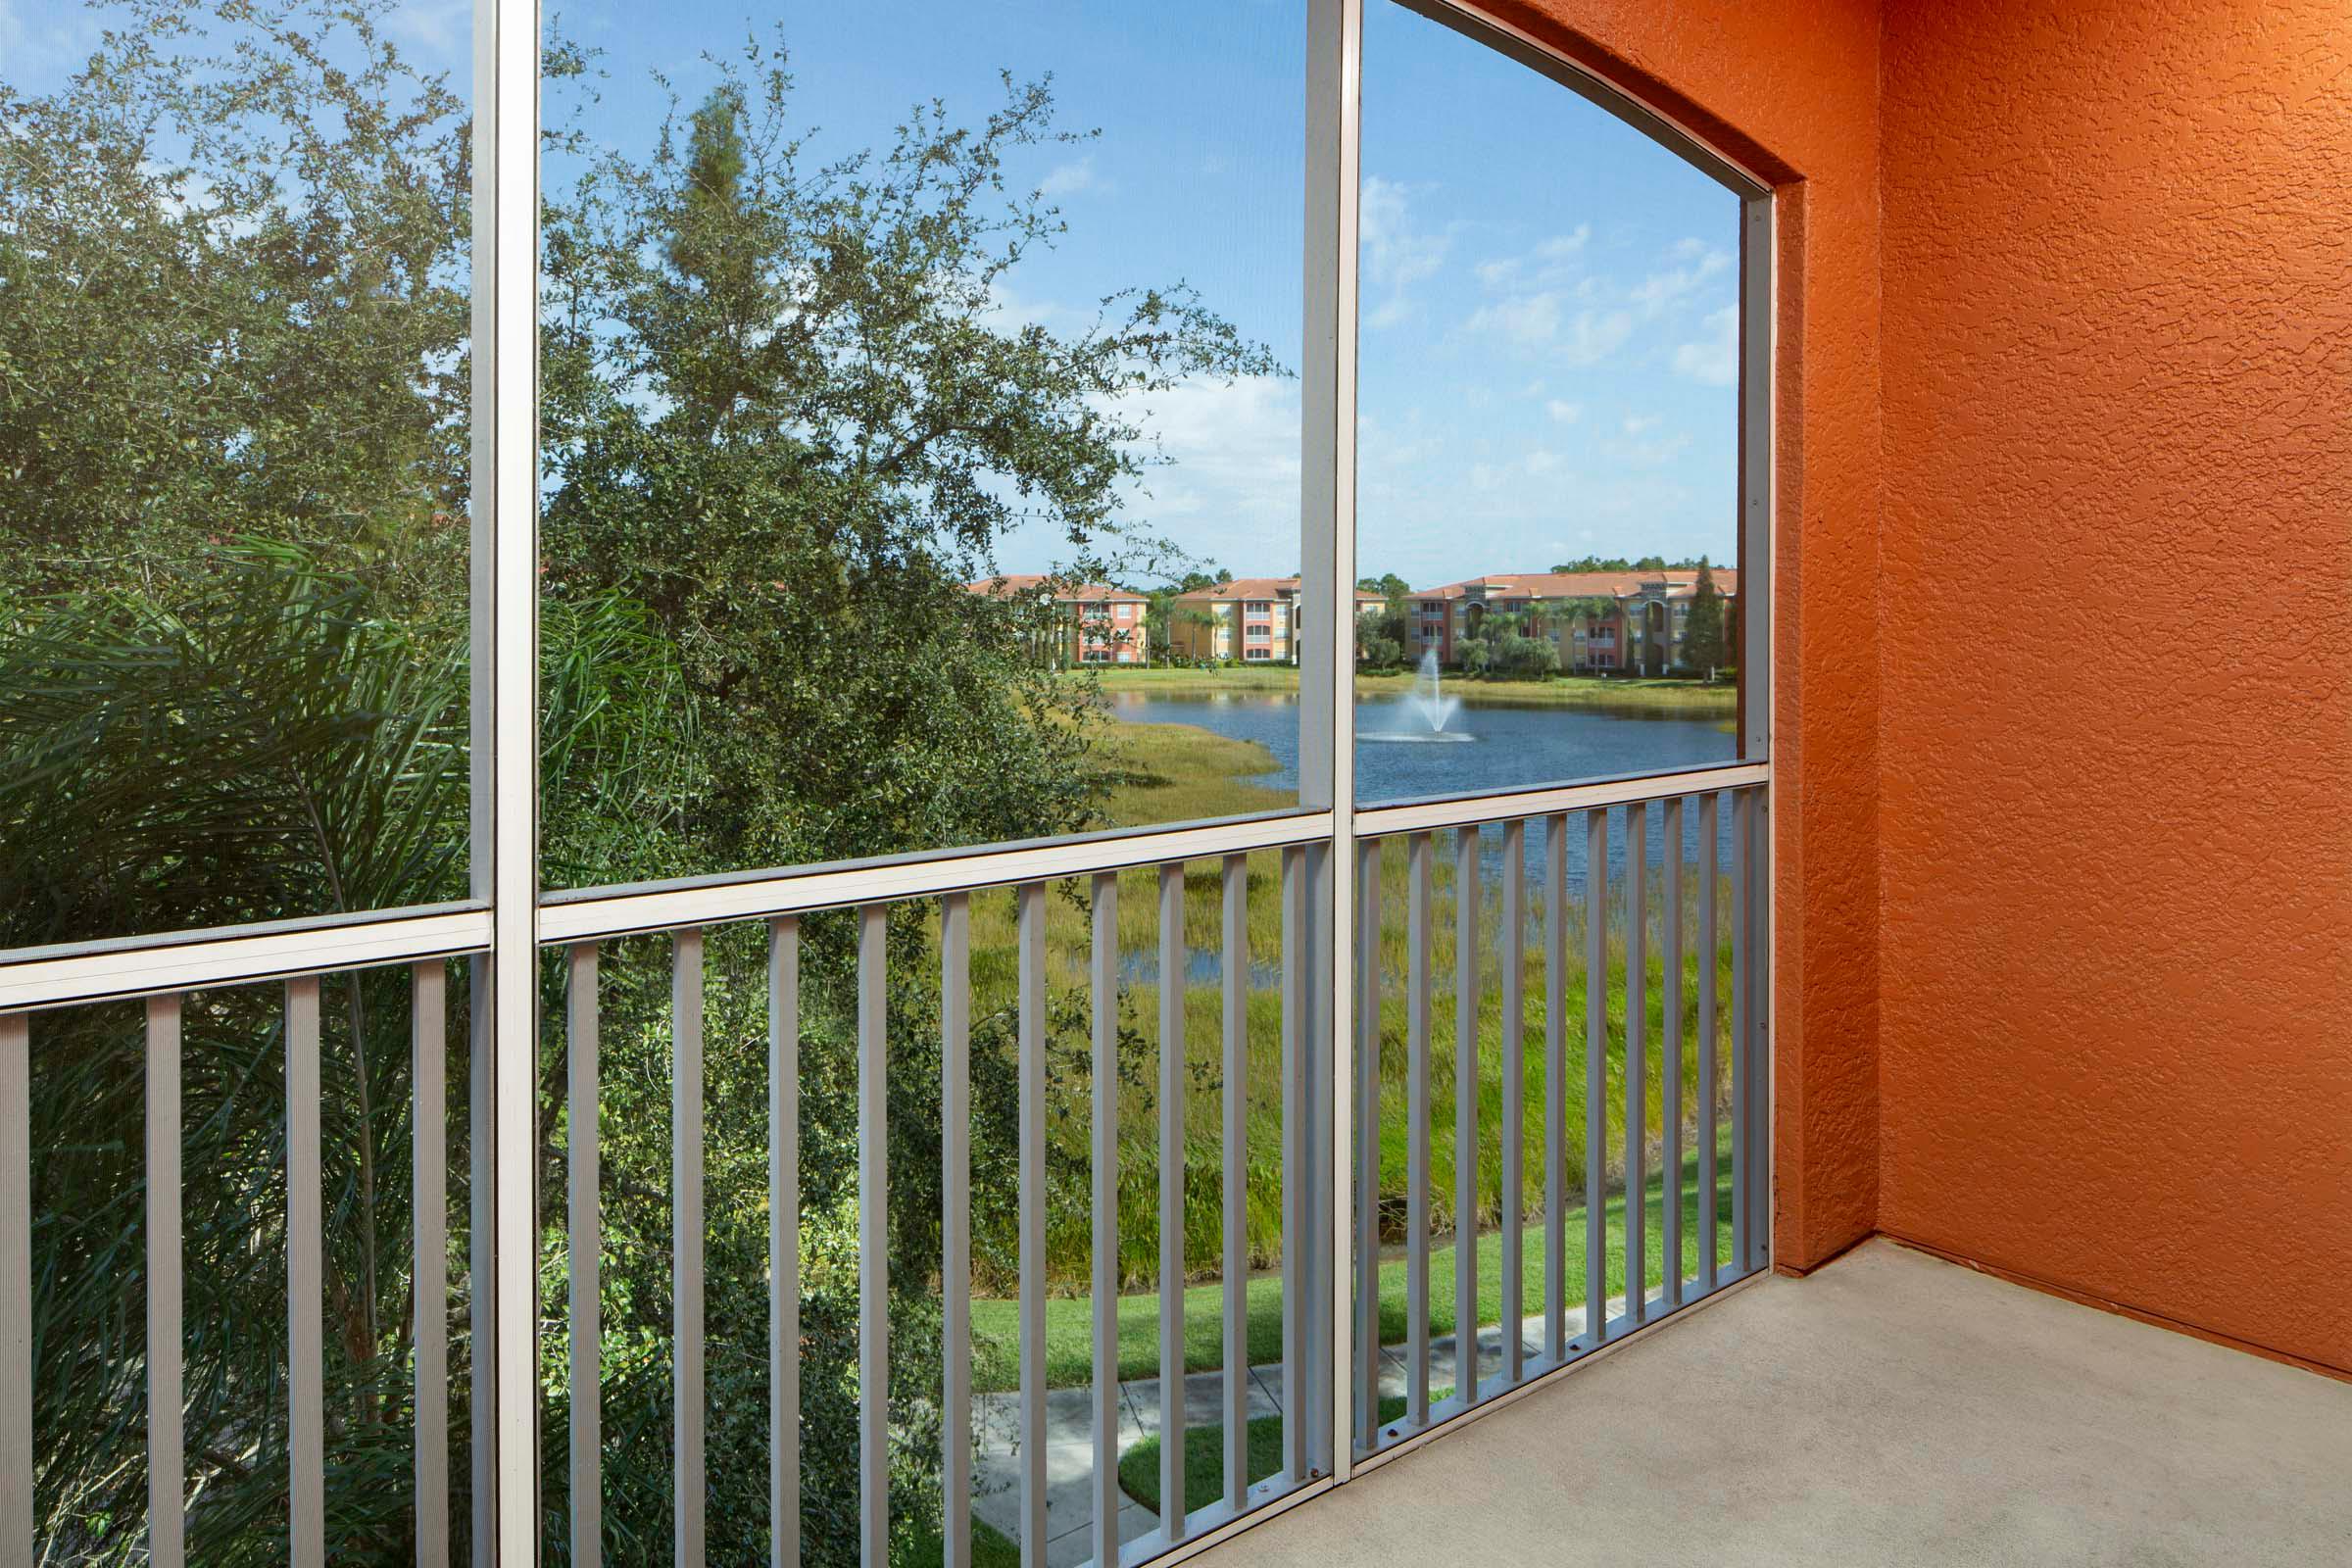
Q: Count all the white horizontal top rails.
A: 3